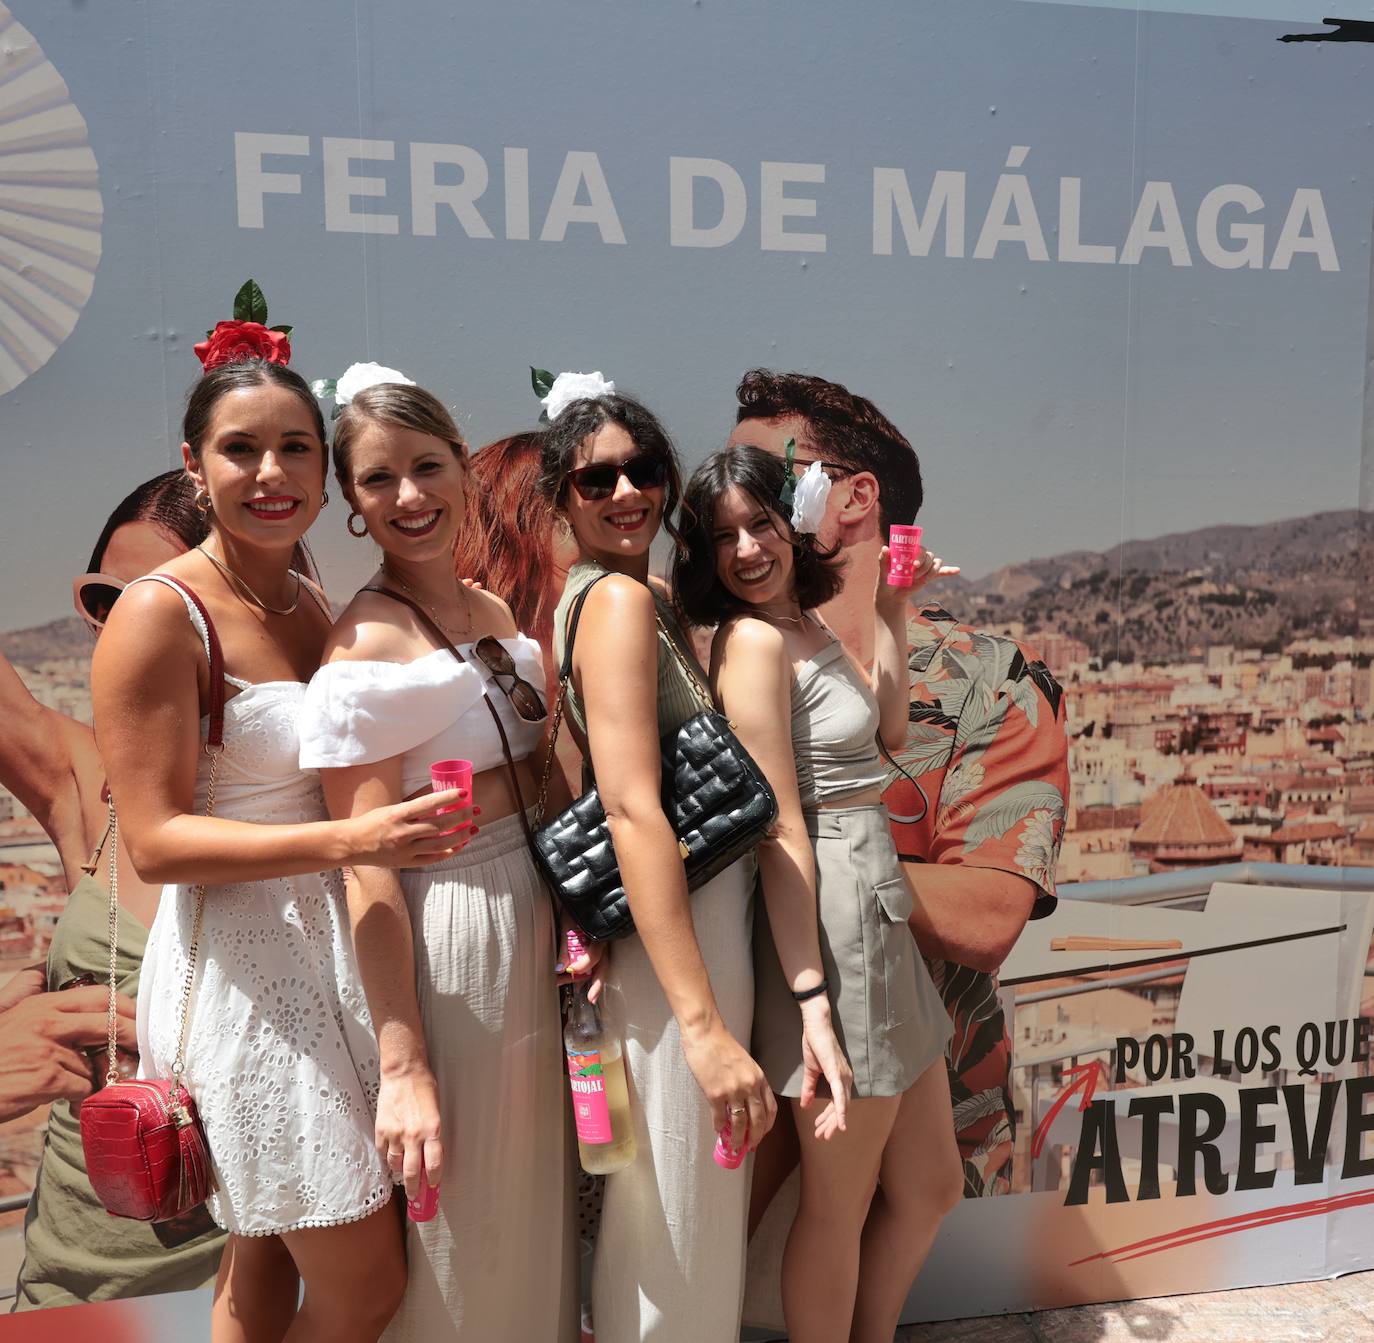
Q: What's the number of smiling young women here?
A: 4